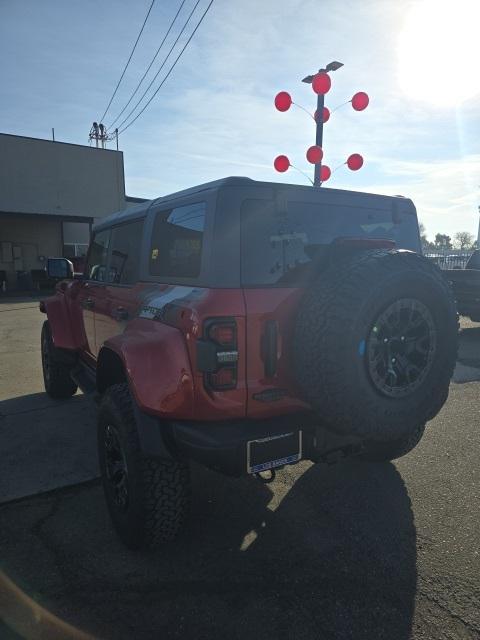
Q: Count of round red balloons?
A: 8